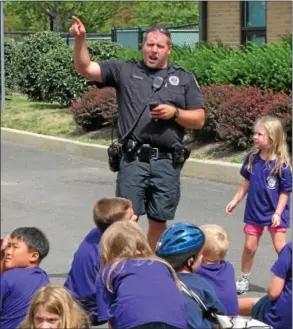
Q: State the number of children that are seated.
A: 7